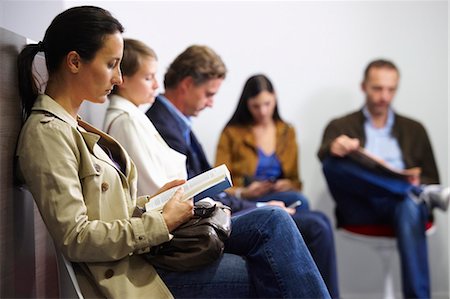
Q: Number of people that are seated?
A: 5